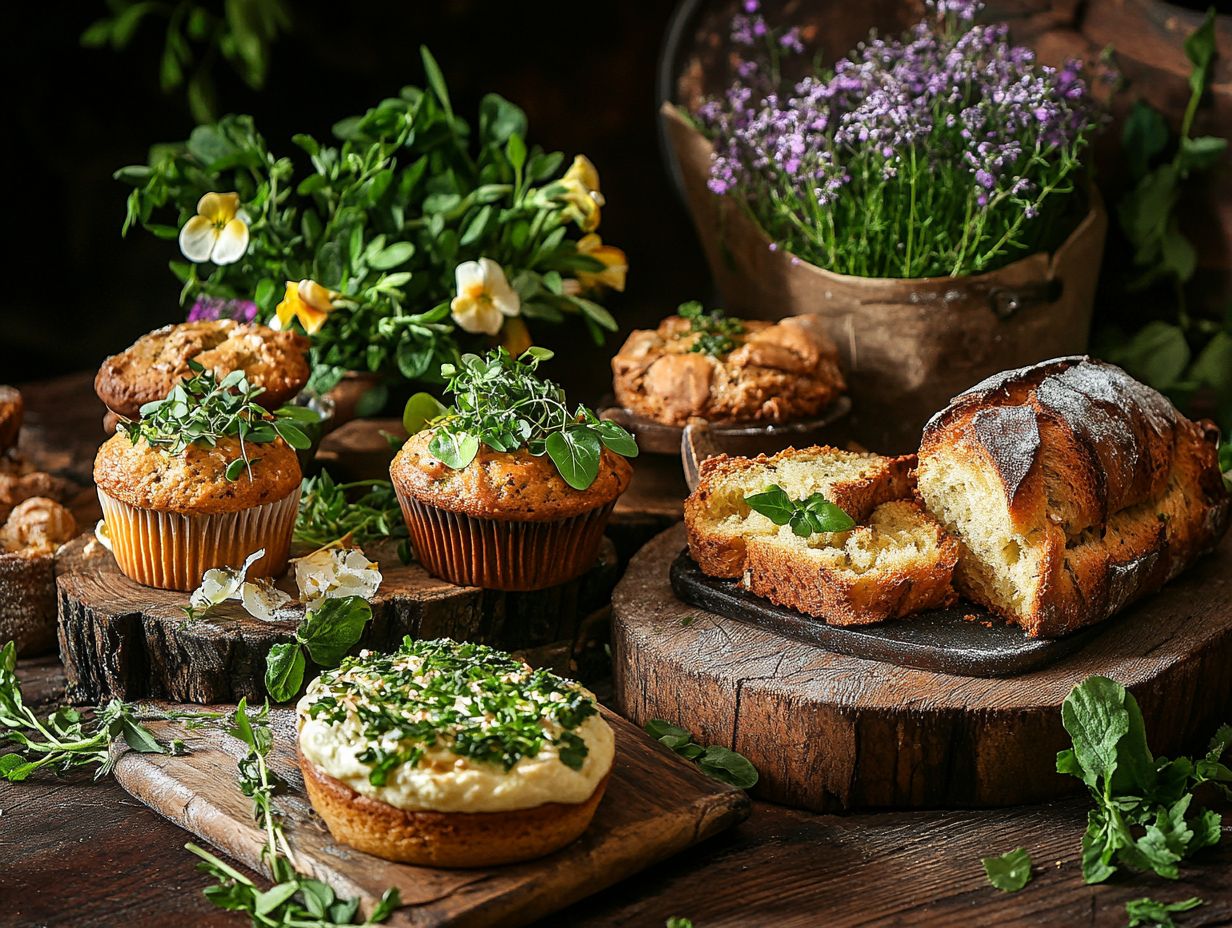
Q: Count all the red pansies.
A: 0